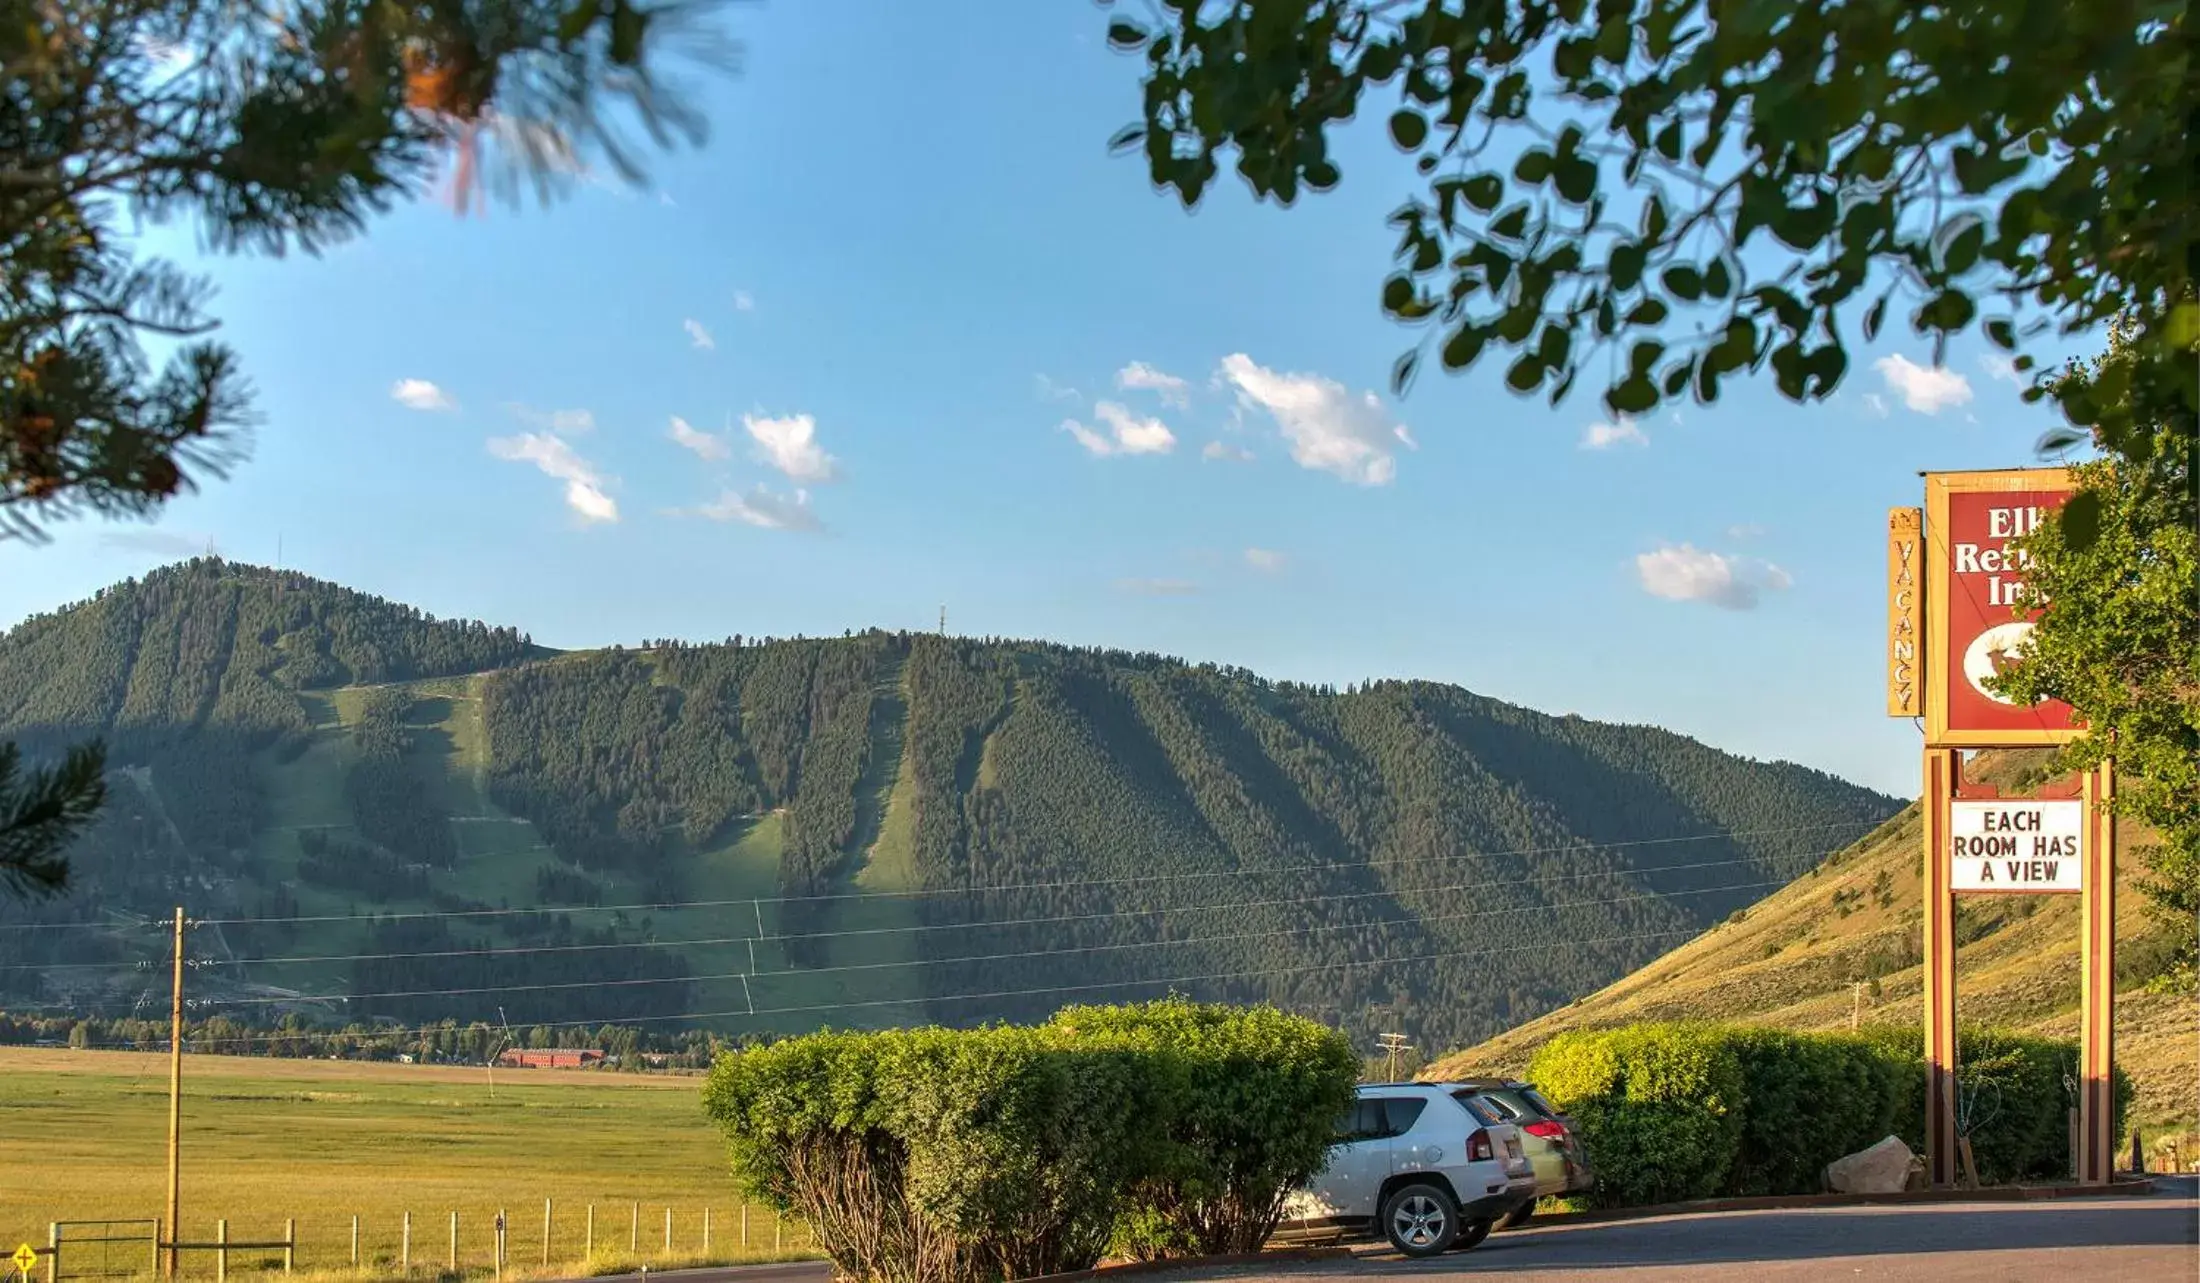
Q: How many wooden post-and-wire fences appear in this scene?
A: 1